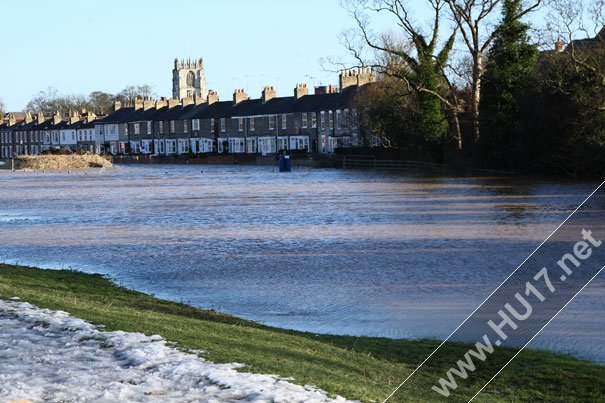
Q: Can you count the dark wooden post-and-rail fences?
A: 1